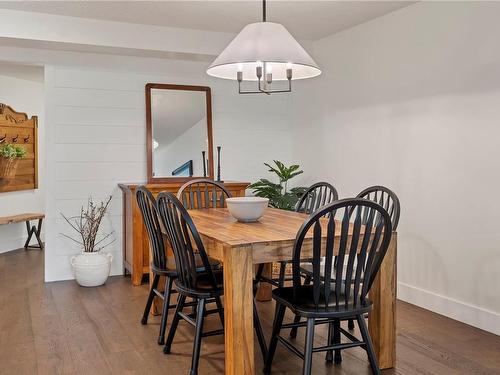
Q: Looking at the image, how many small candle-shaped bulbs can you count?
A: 4